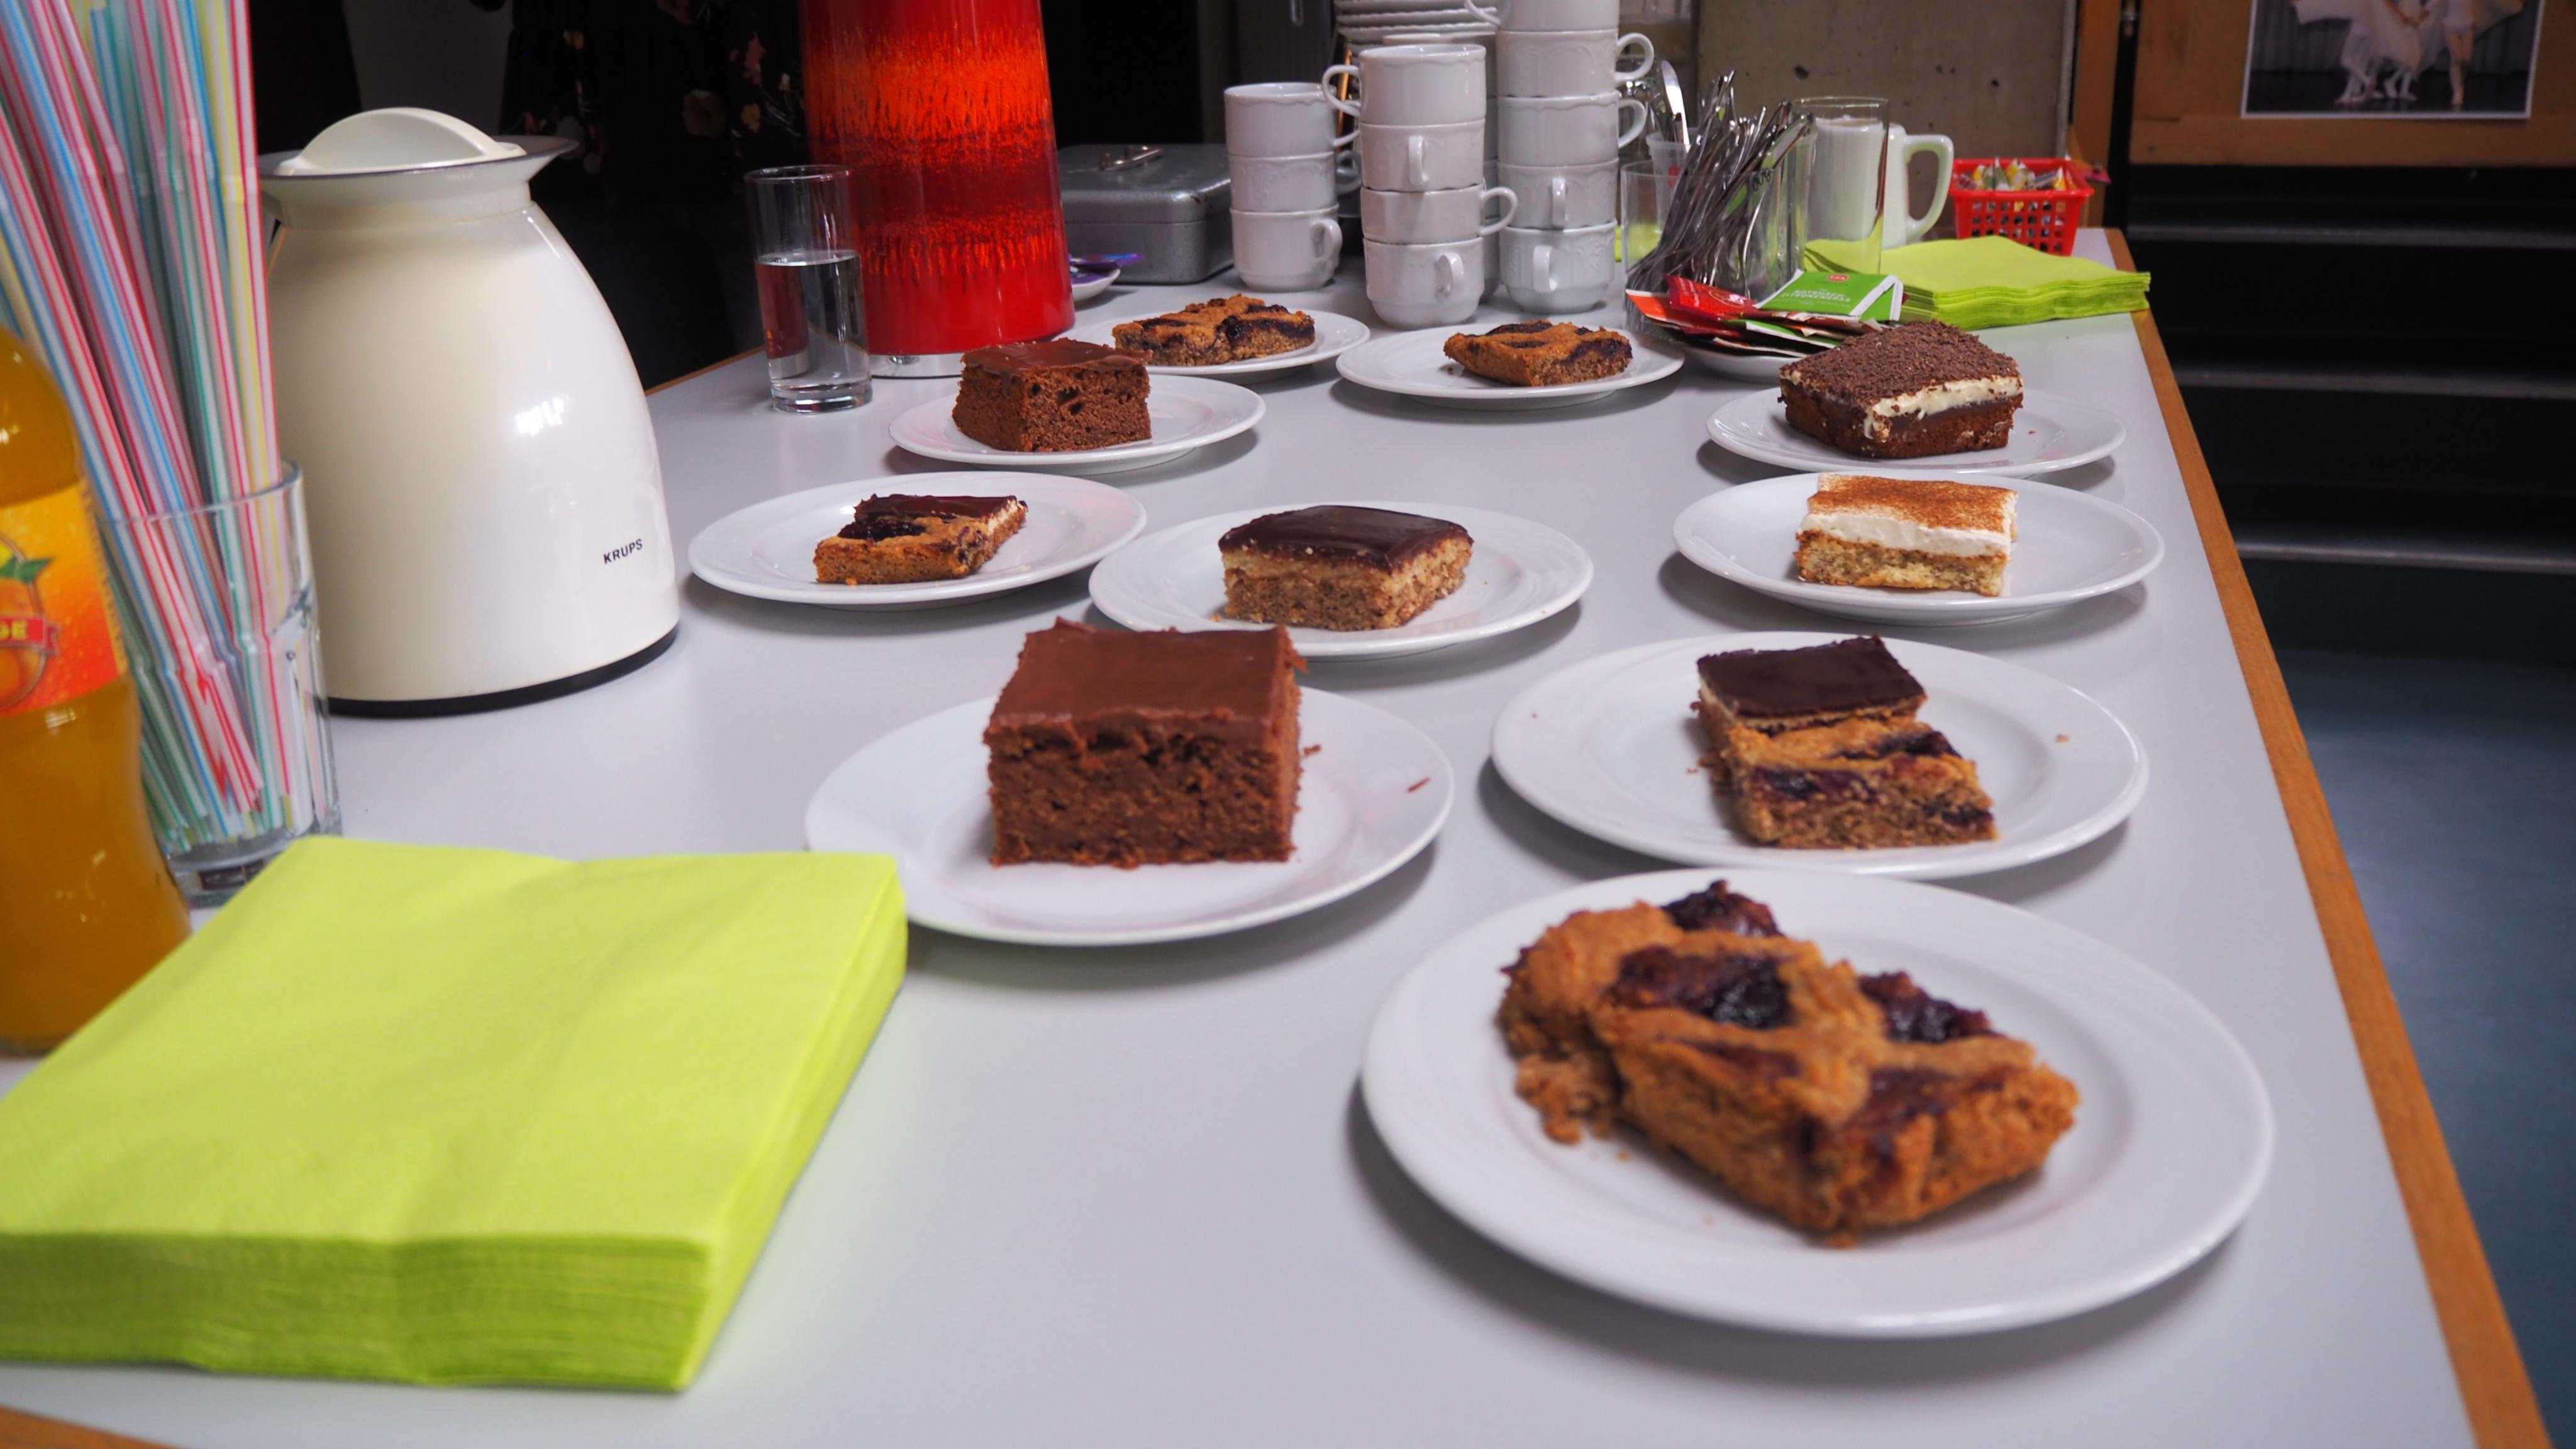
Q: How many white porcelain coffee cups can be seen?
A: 12